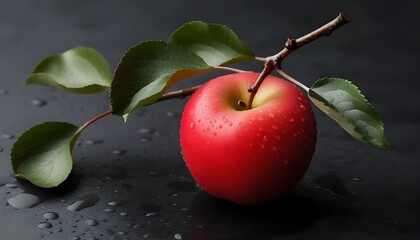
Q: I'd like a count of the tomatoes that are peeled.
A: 0